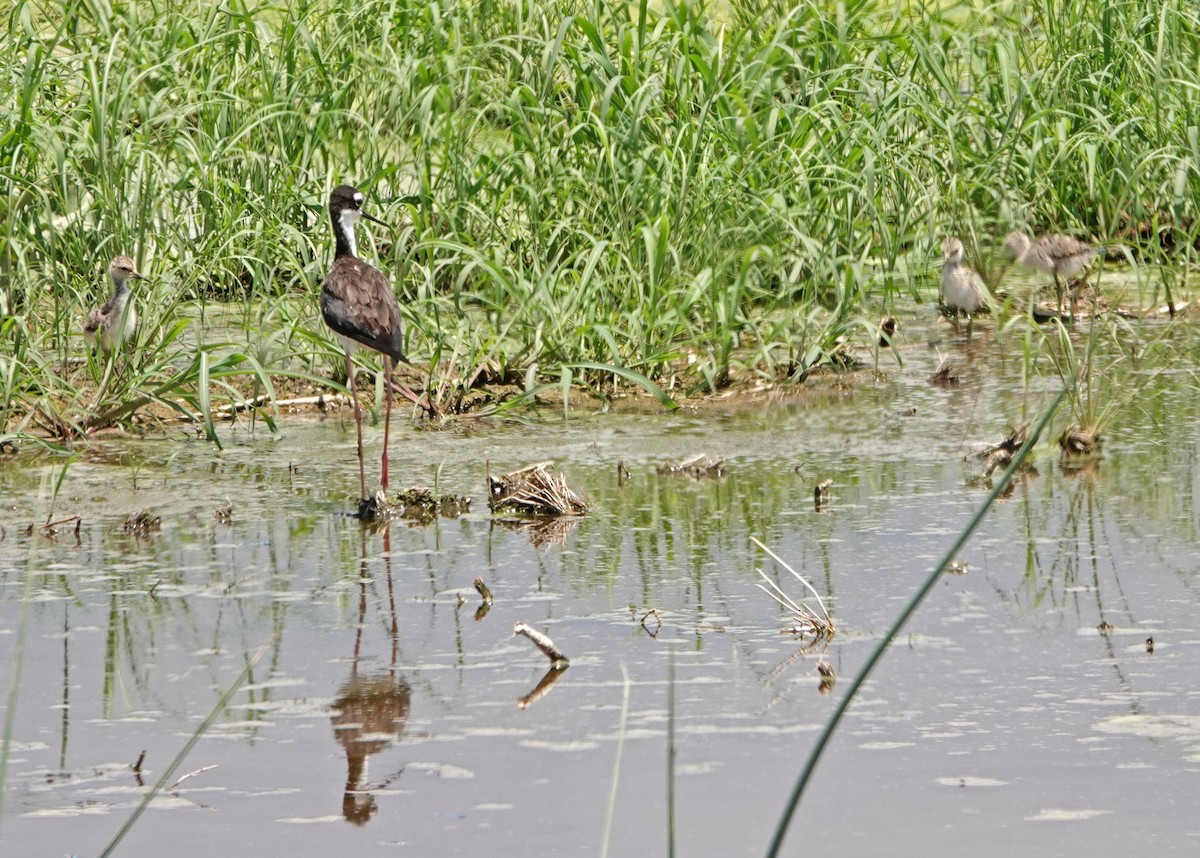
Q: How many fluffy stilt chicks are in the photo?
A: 3